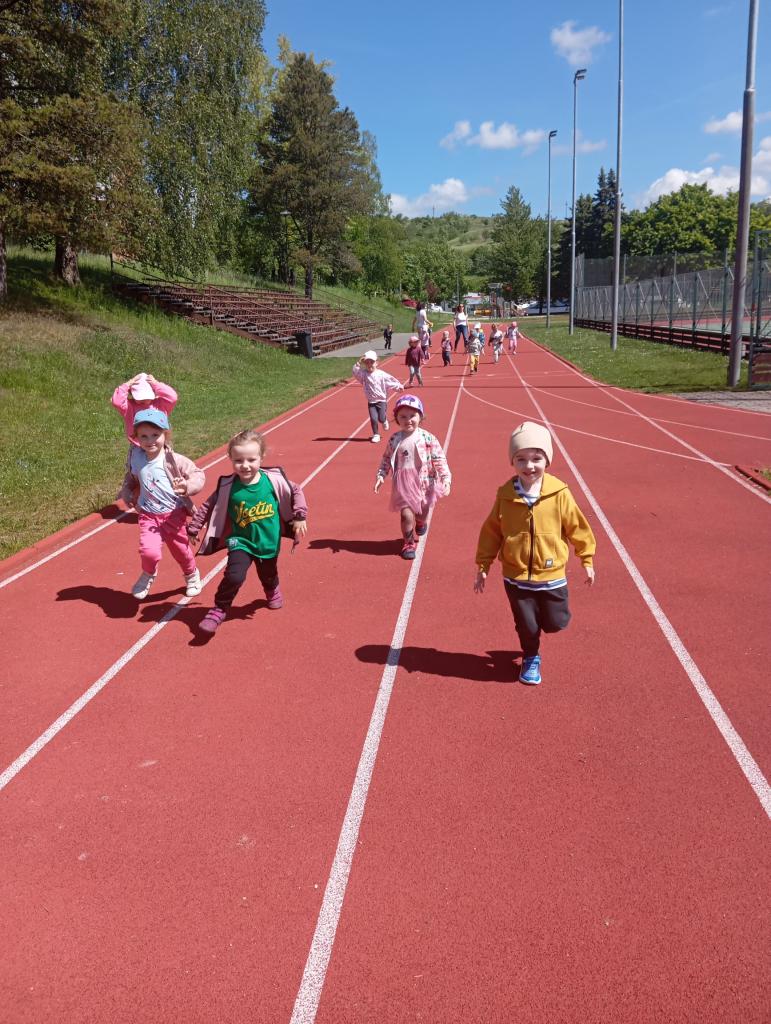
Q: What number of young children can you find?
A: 14